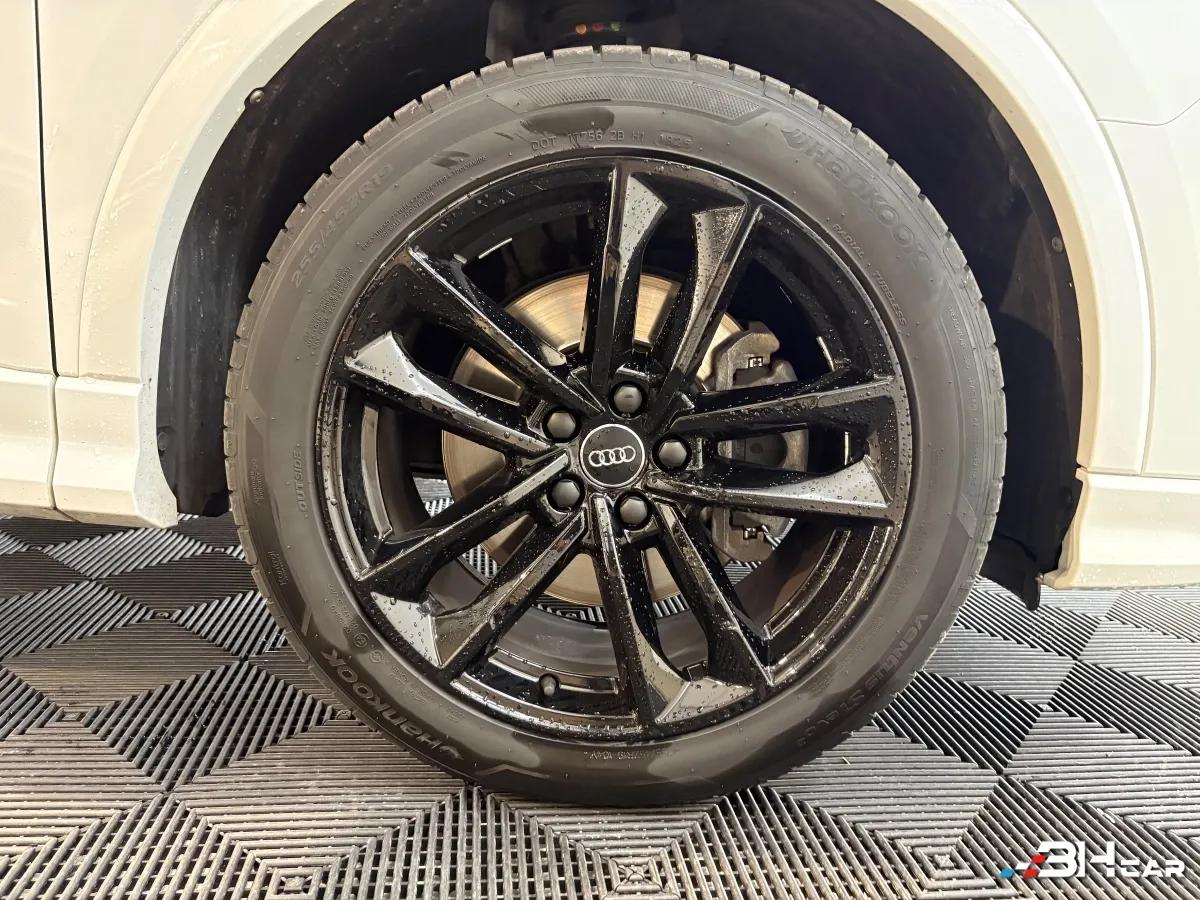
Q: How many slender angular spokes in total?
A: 10